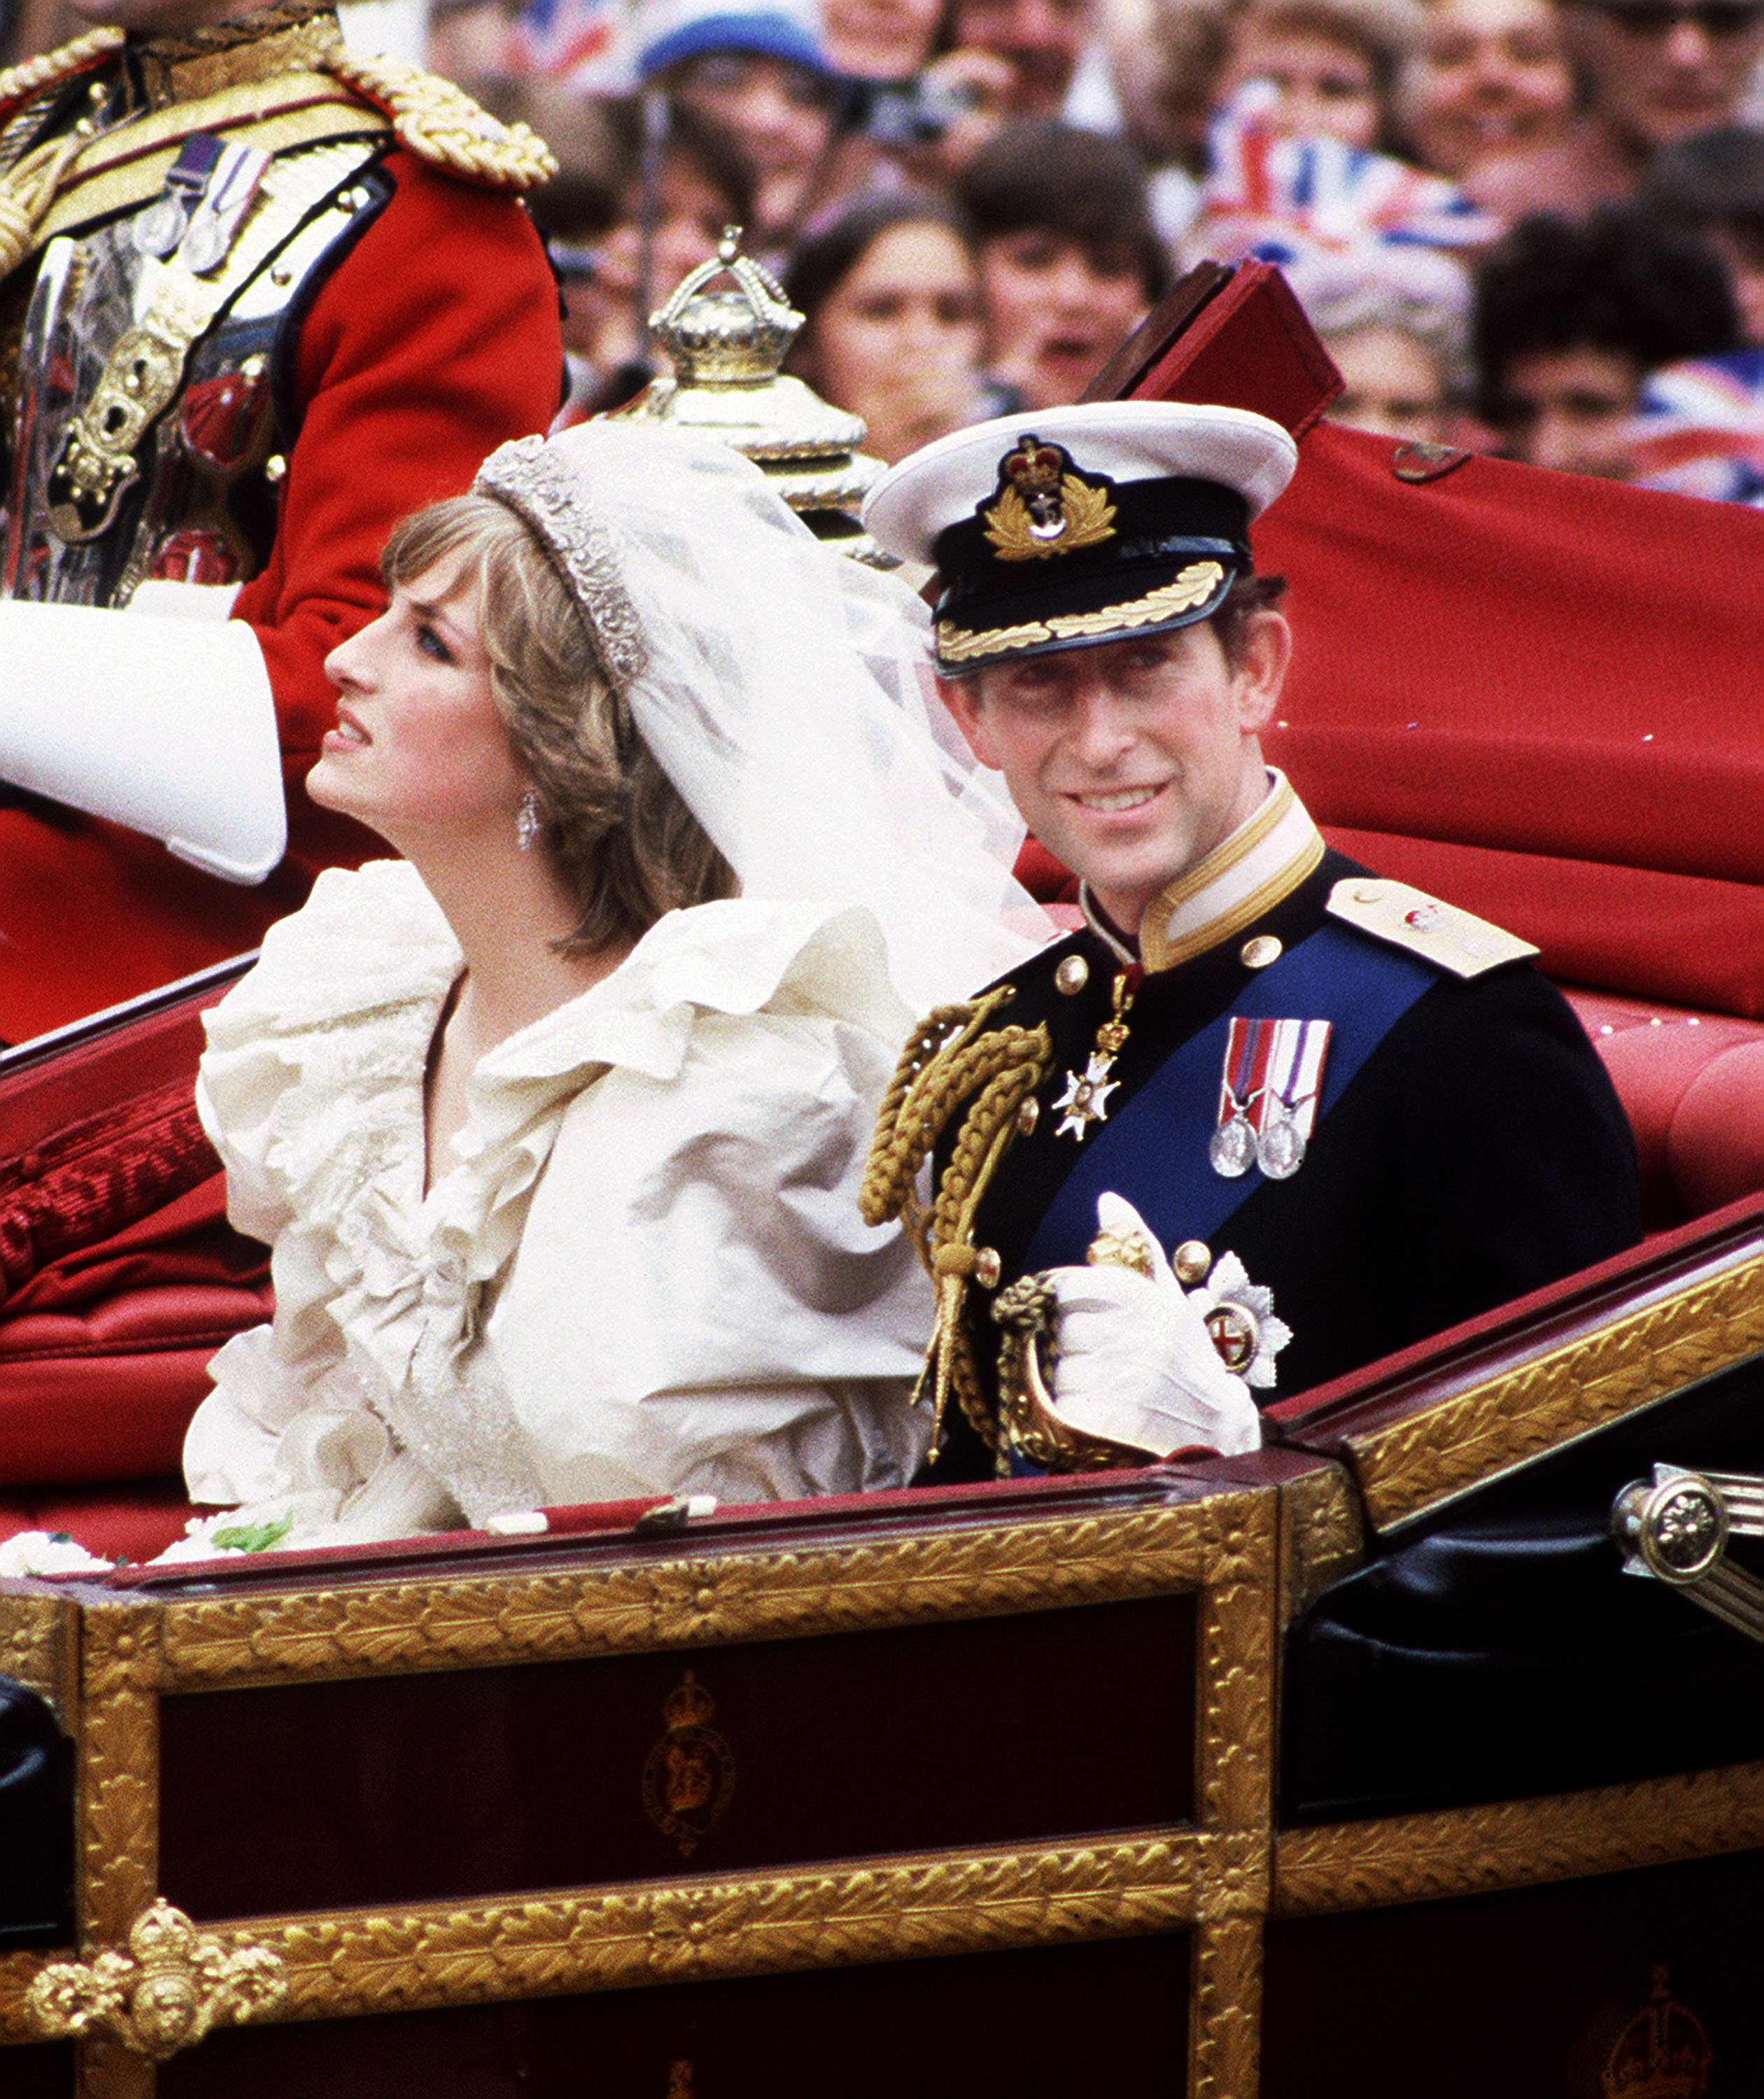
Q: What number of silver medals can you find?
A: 4